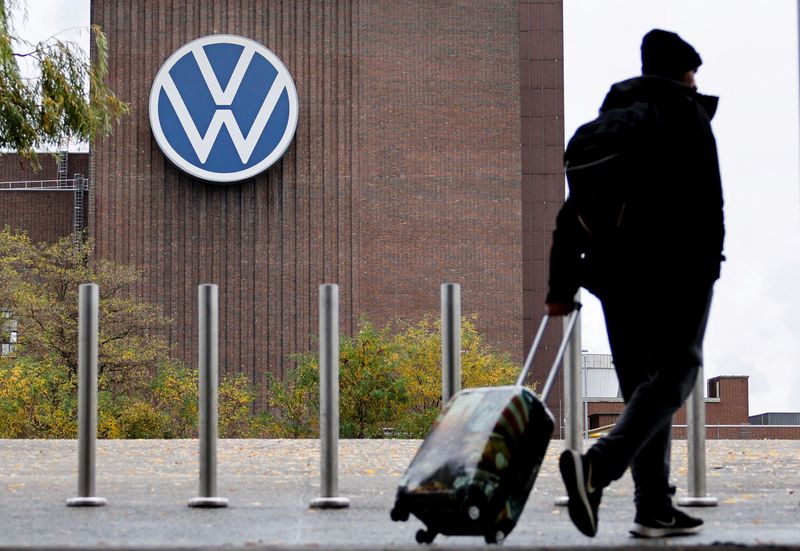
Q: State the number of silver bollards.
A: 6